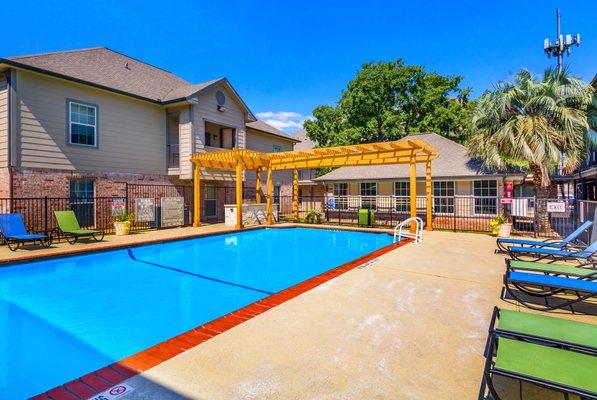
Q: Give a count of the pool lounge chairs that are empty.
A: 8